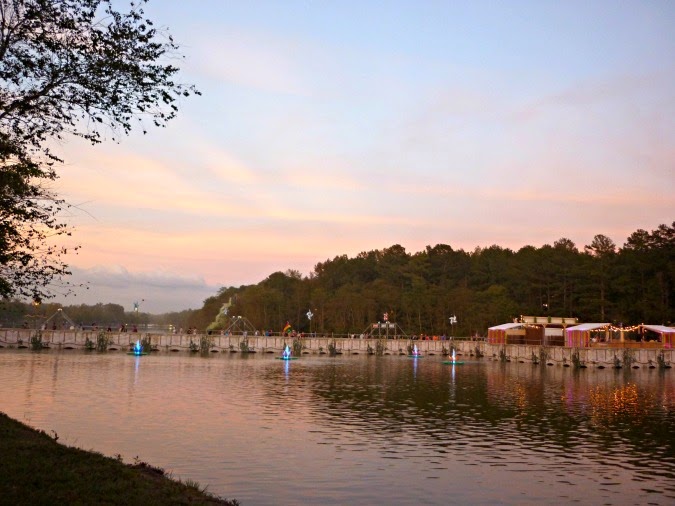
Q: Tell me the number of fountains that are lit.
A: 4